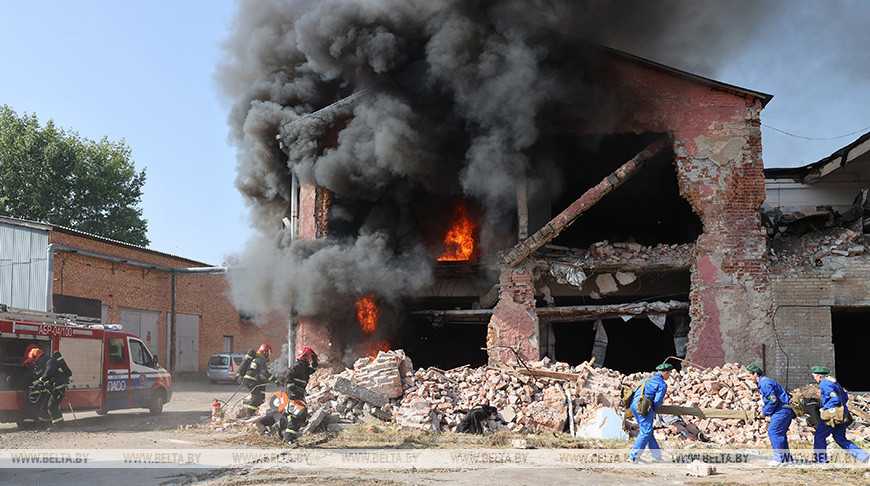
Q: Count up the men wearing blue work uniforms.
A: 3